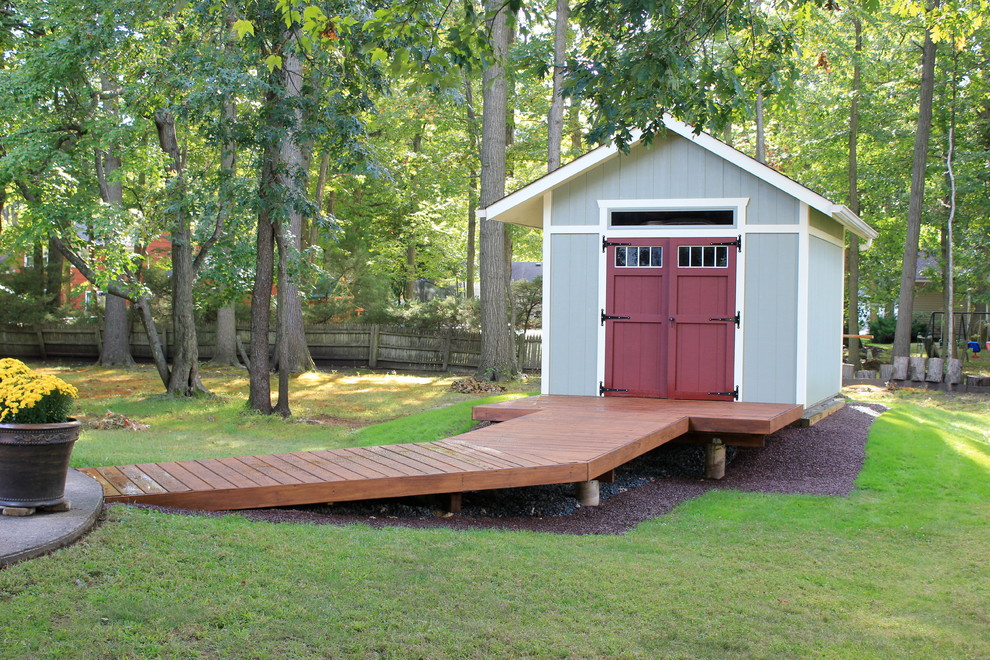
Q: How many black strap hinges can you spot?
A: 6